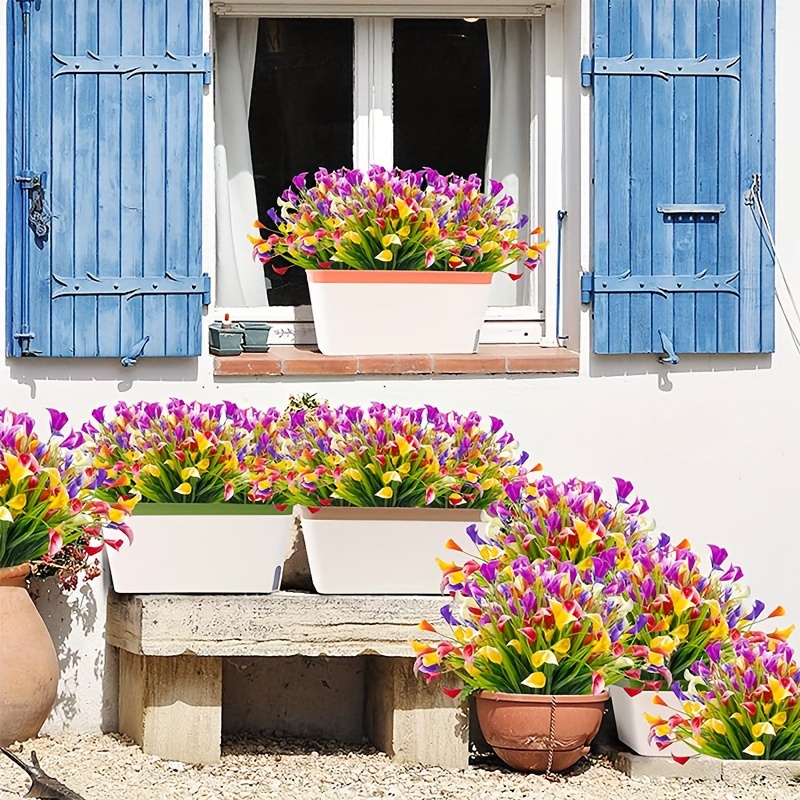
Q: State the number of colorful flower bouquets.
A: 8